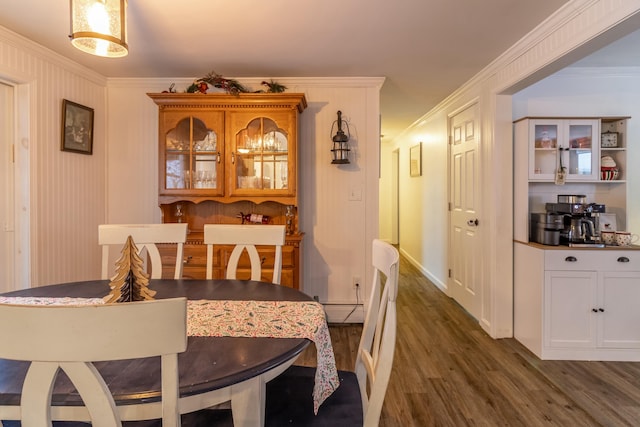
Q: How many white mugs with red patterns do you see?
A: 2